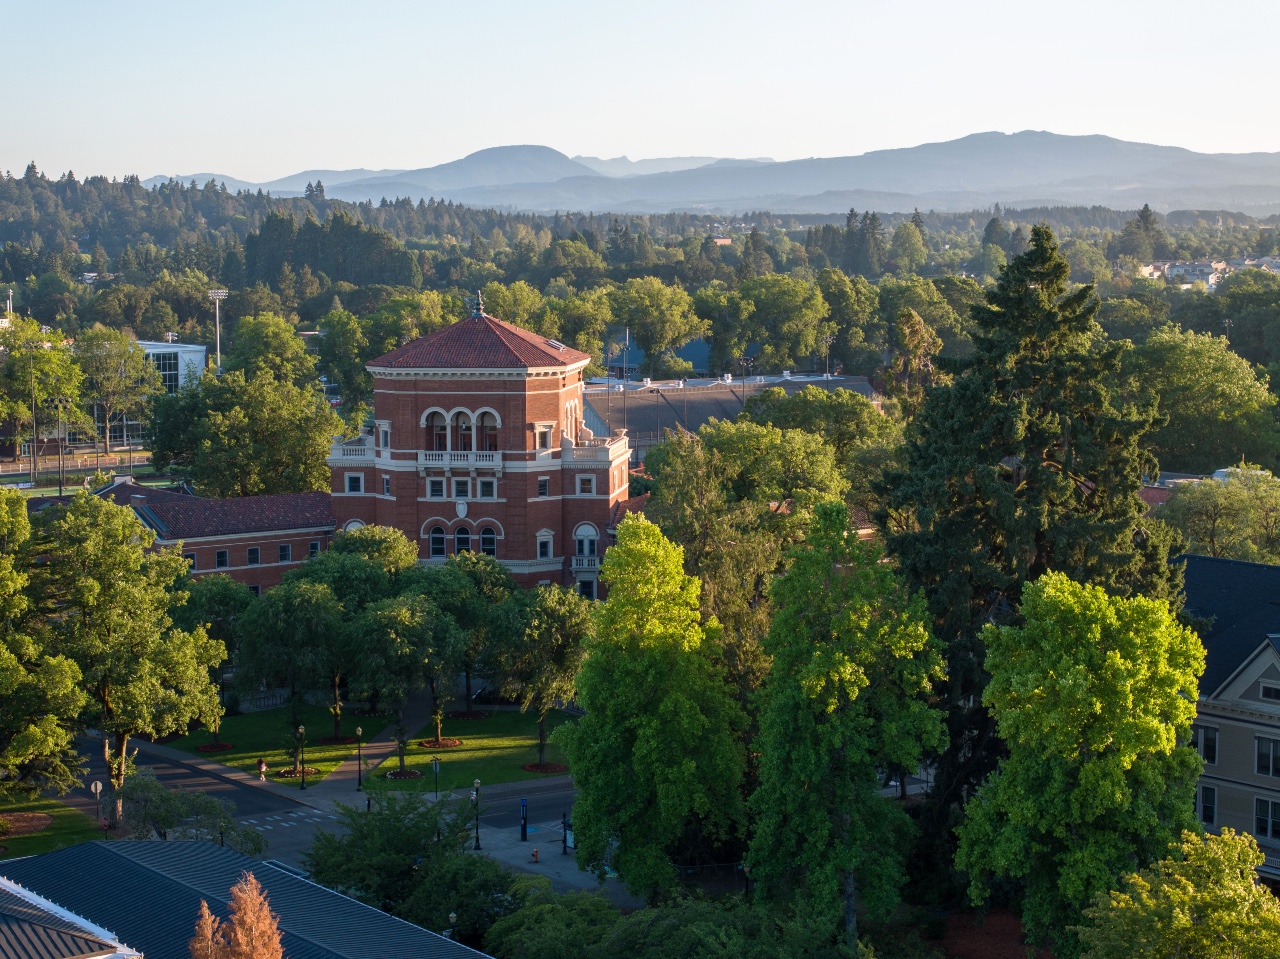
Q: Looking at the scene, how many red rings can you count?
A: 4